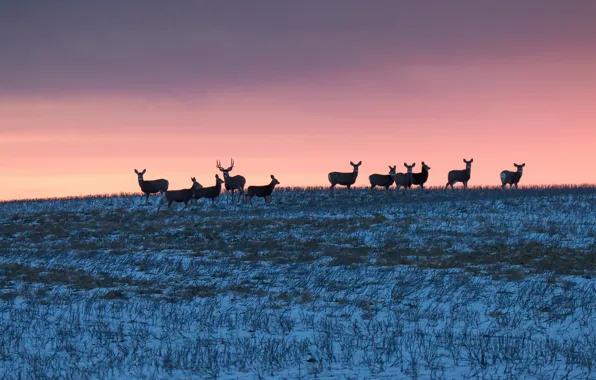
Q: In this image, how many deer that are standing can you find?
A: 11